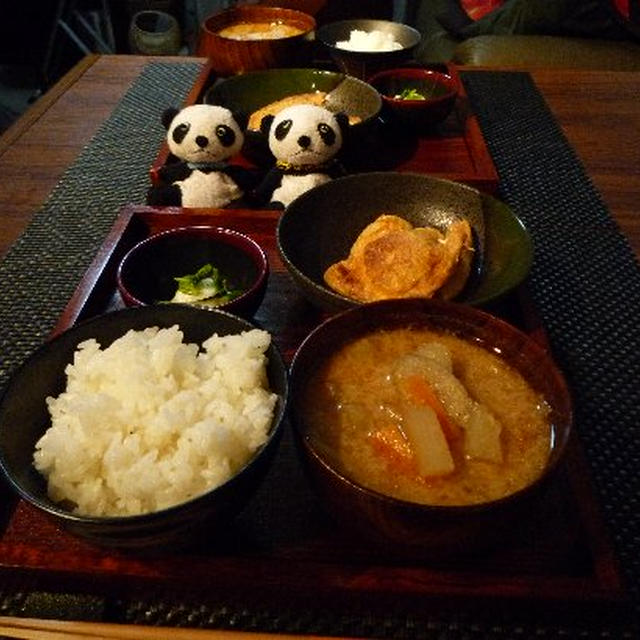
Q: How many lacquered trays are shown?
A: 2